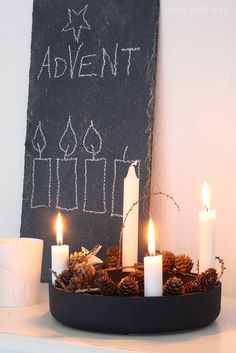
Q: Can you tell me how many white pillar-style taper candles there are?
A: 4